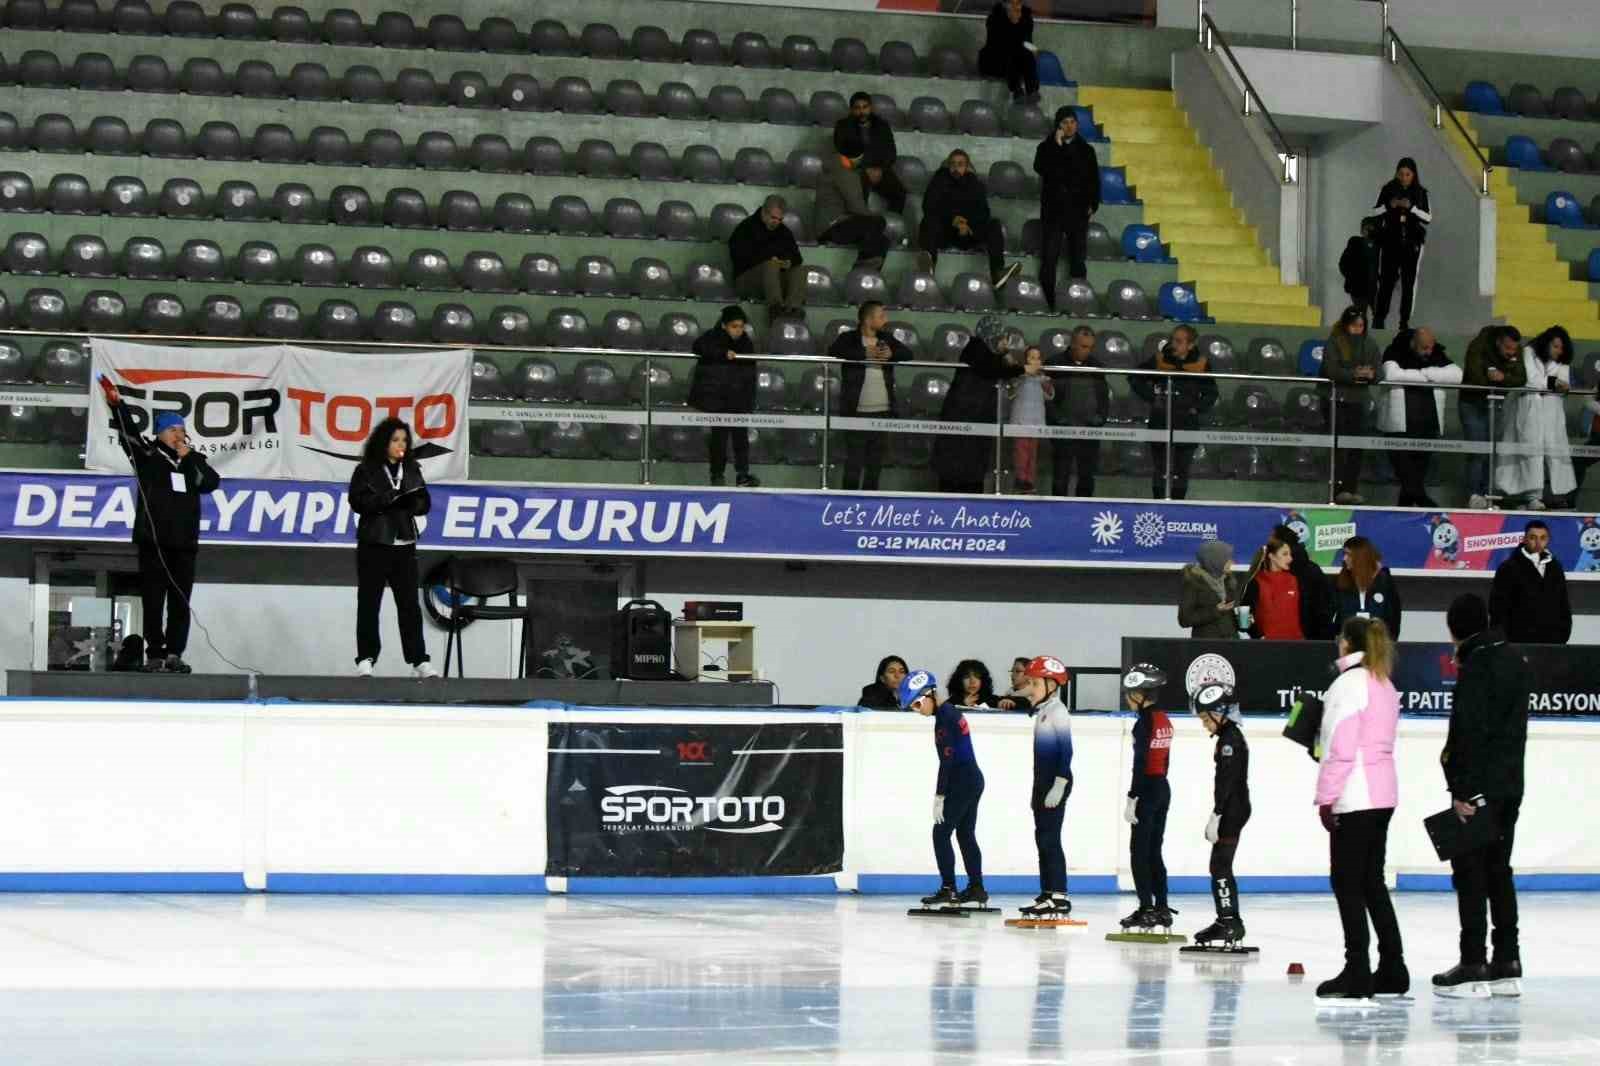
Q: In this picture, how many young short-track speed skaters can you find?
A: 4